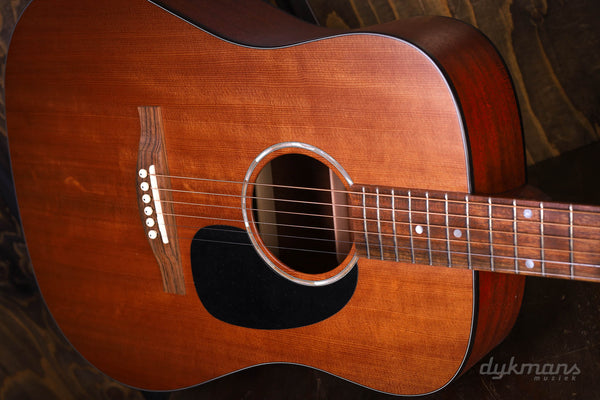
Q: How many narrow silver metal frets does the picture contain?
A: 11